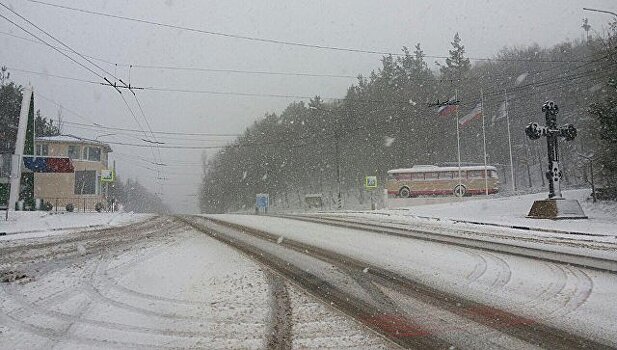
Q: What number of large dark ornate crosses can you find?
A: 1